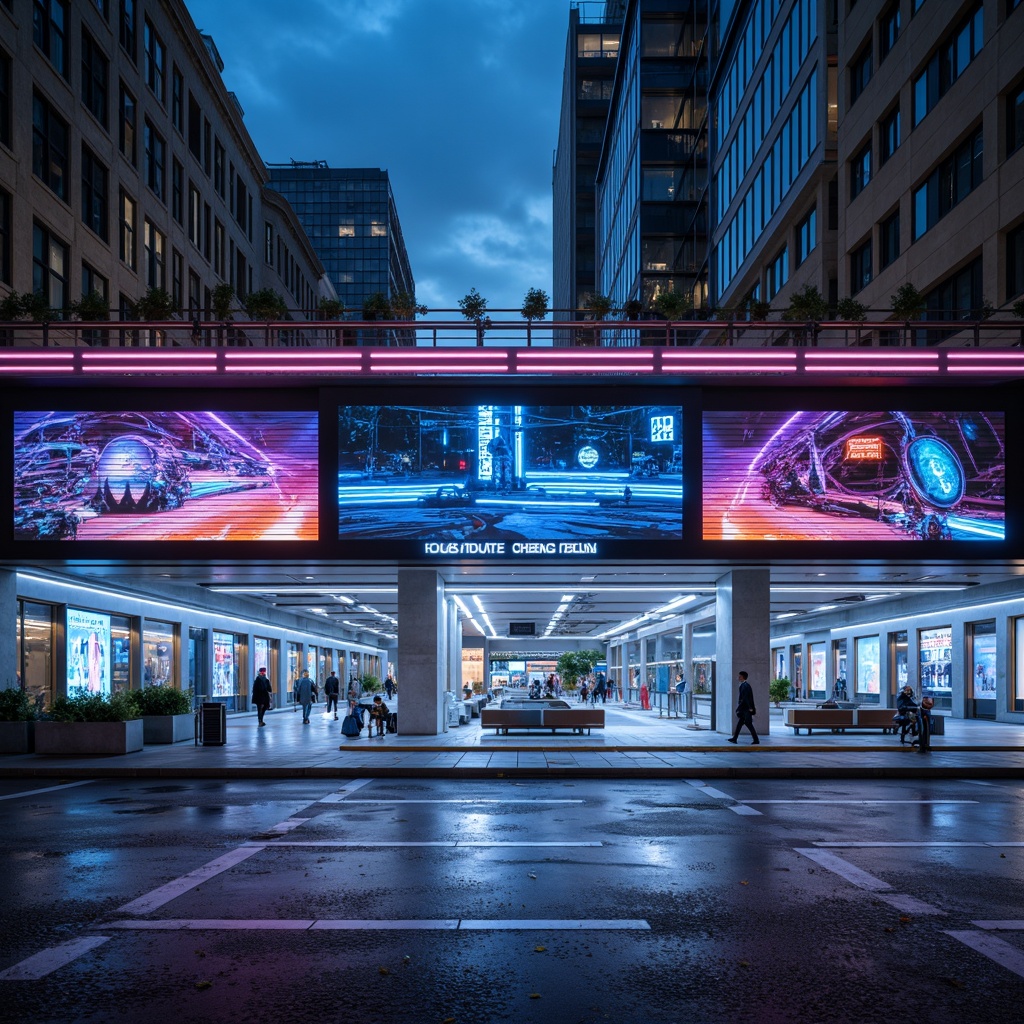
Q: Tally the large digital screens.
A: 3